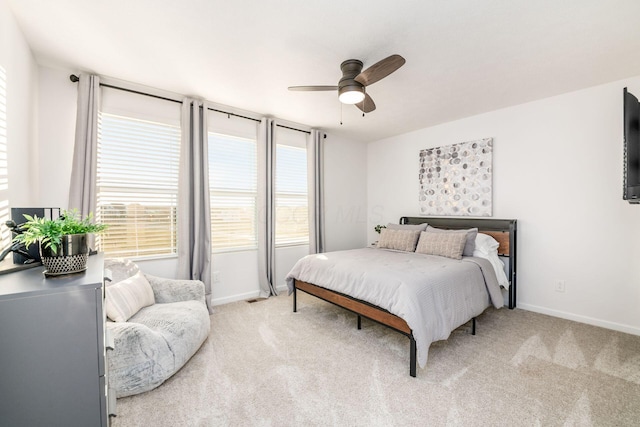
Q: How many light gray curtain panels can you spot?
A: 4